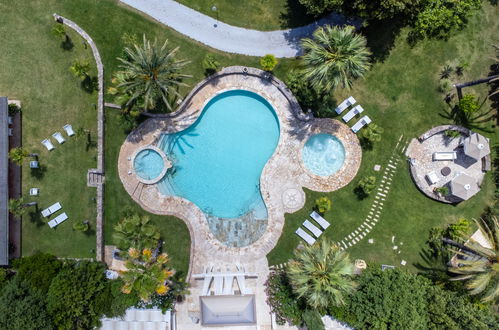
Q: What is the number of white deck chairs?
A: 11